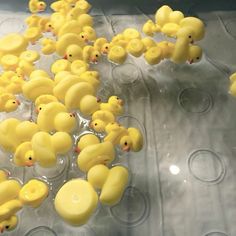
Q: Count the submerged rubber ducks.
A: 0